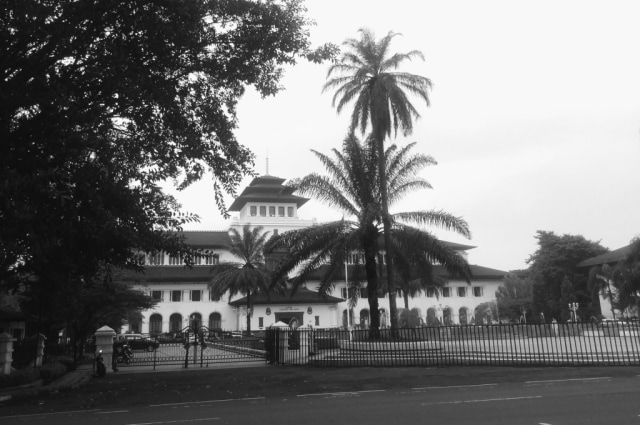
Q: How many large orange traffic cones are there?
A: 0